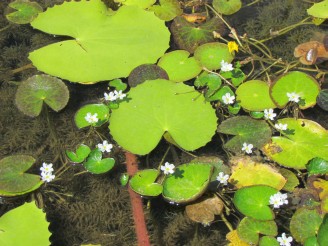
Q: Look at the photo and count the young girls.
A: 0